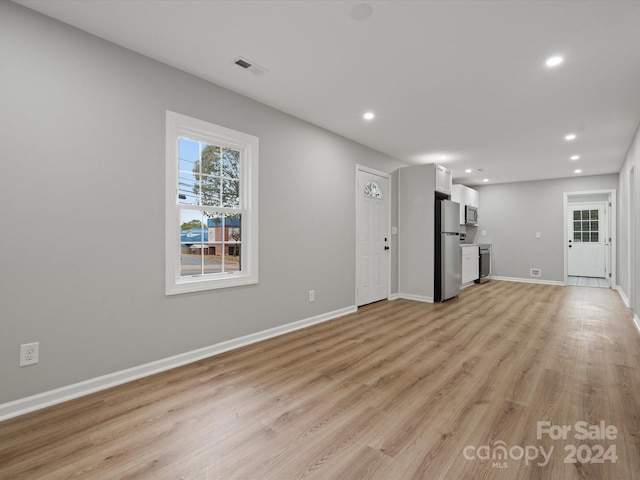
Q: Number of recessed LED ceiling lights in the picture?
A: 8